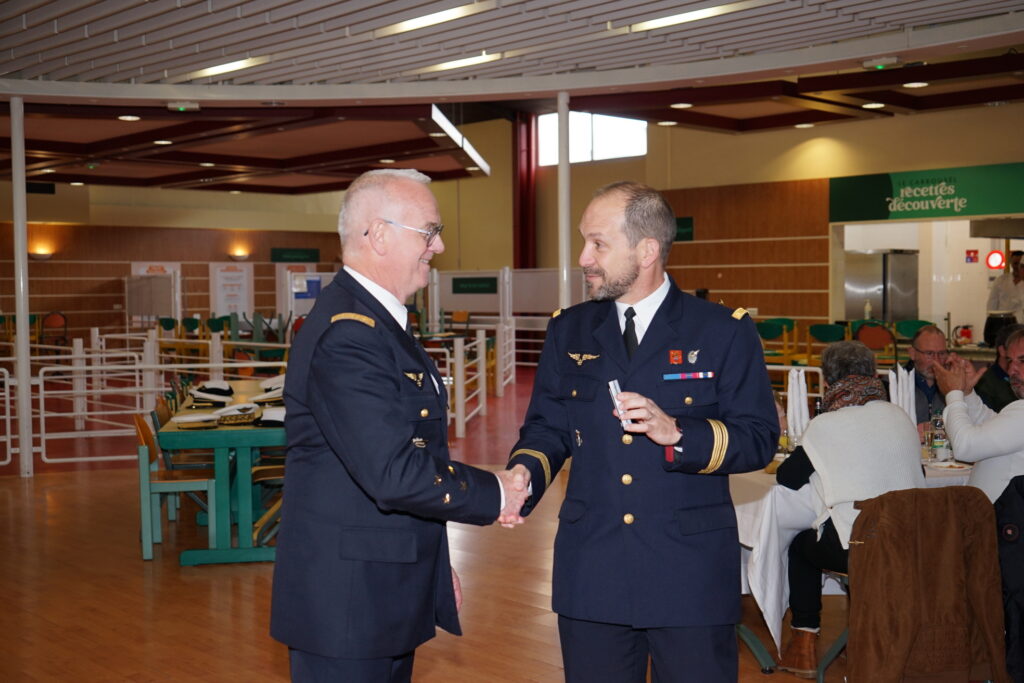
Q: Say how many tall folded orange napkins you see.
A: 0